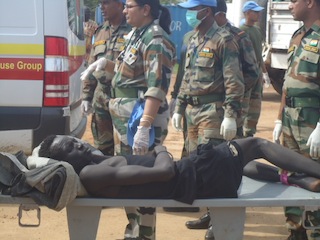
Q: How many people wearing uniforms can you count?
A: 6